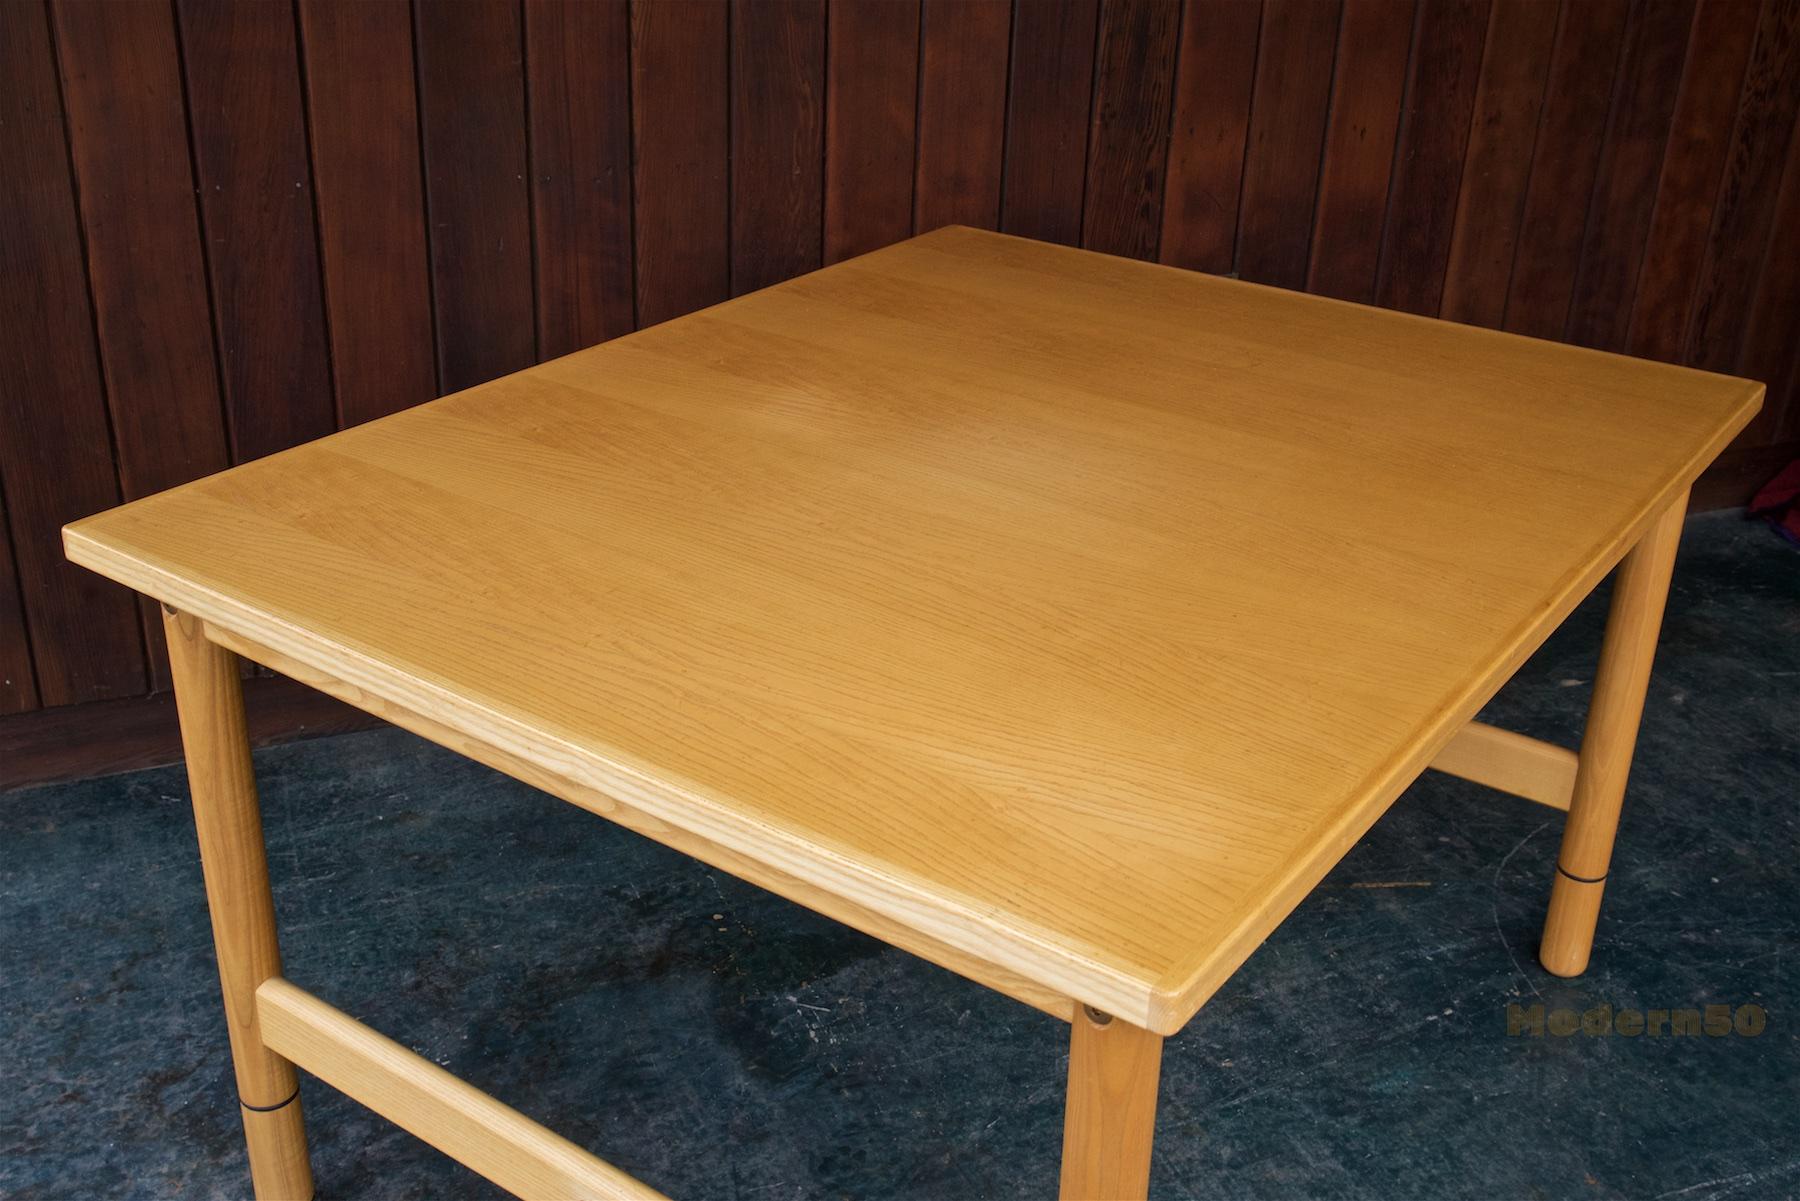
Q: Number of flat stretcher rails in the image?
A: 2